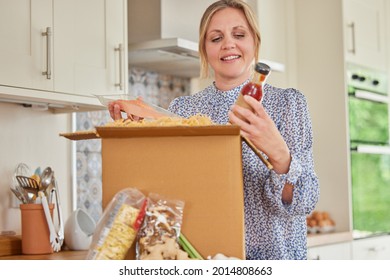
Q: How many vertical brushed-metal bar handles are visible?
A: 3